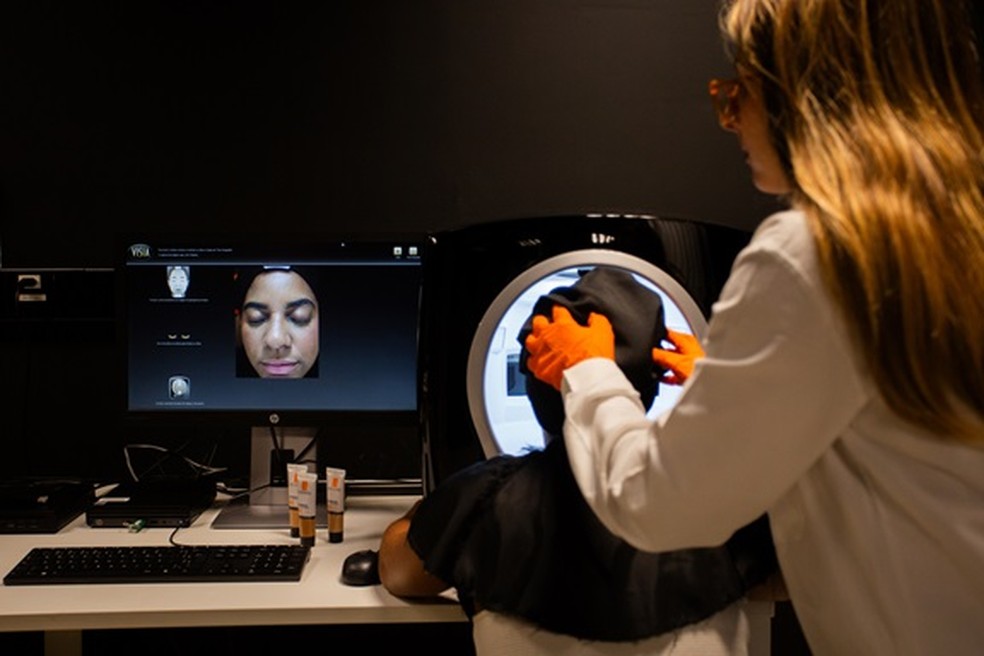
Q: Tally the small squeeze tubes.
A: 3